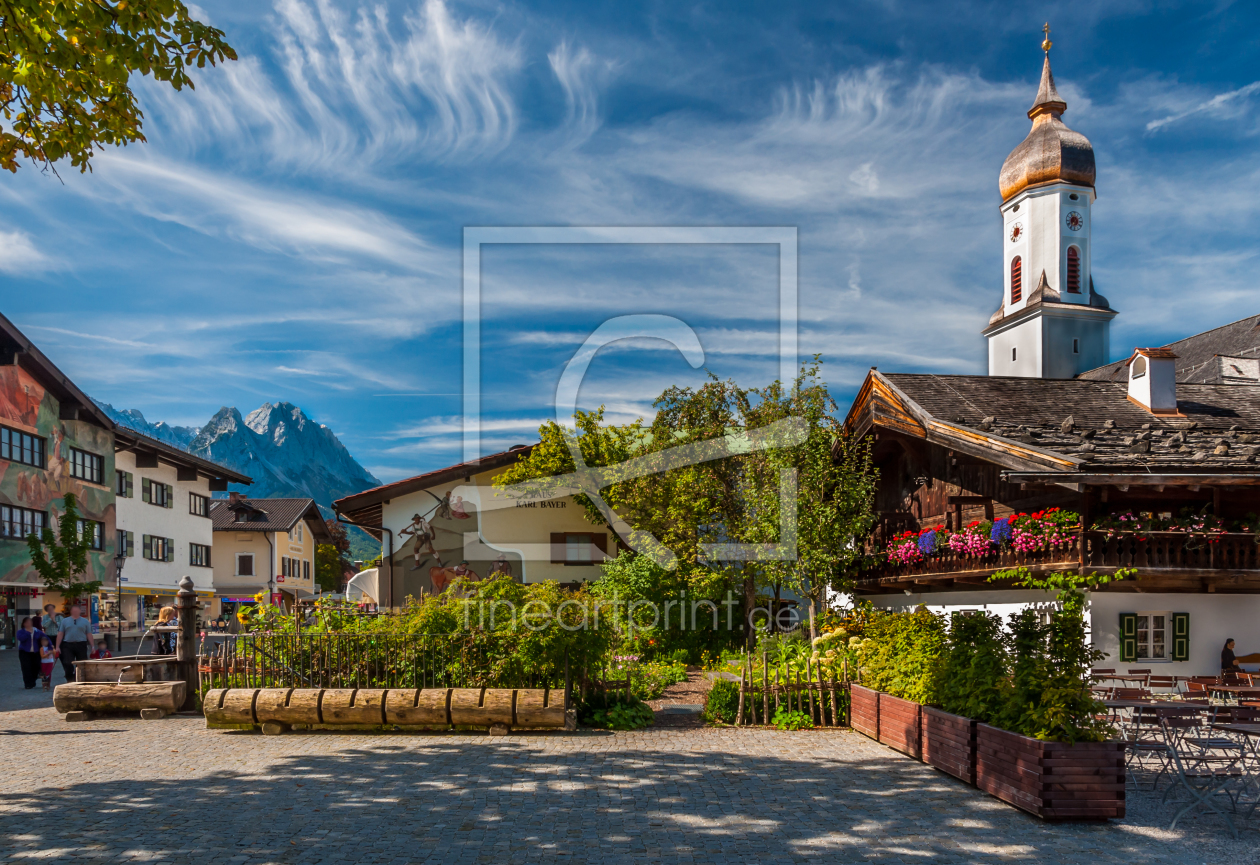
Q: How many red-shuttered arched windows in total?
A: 2